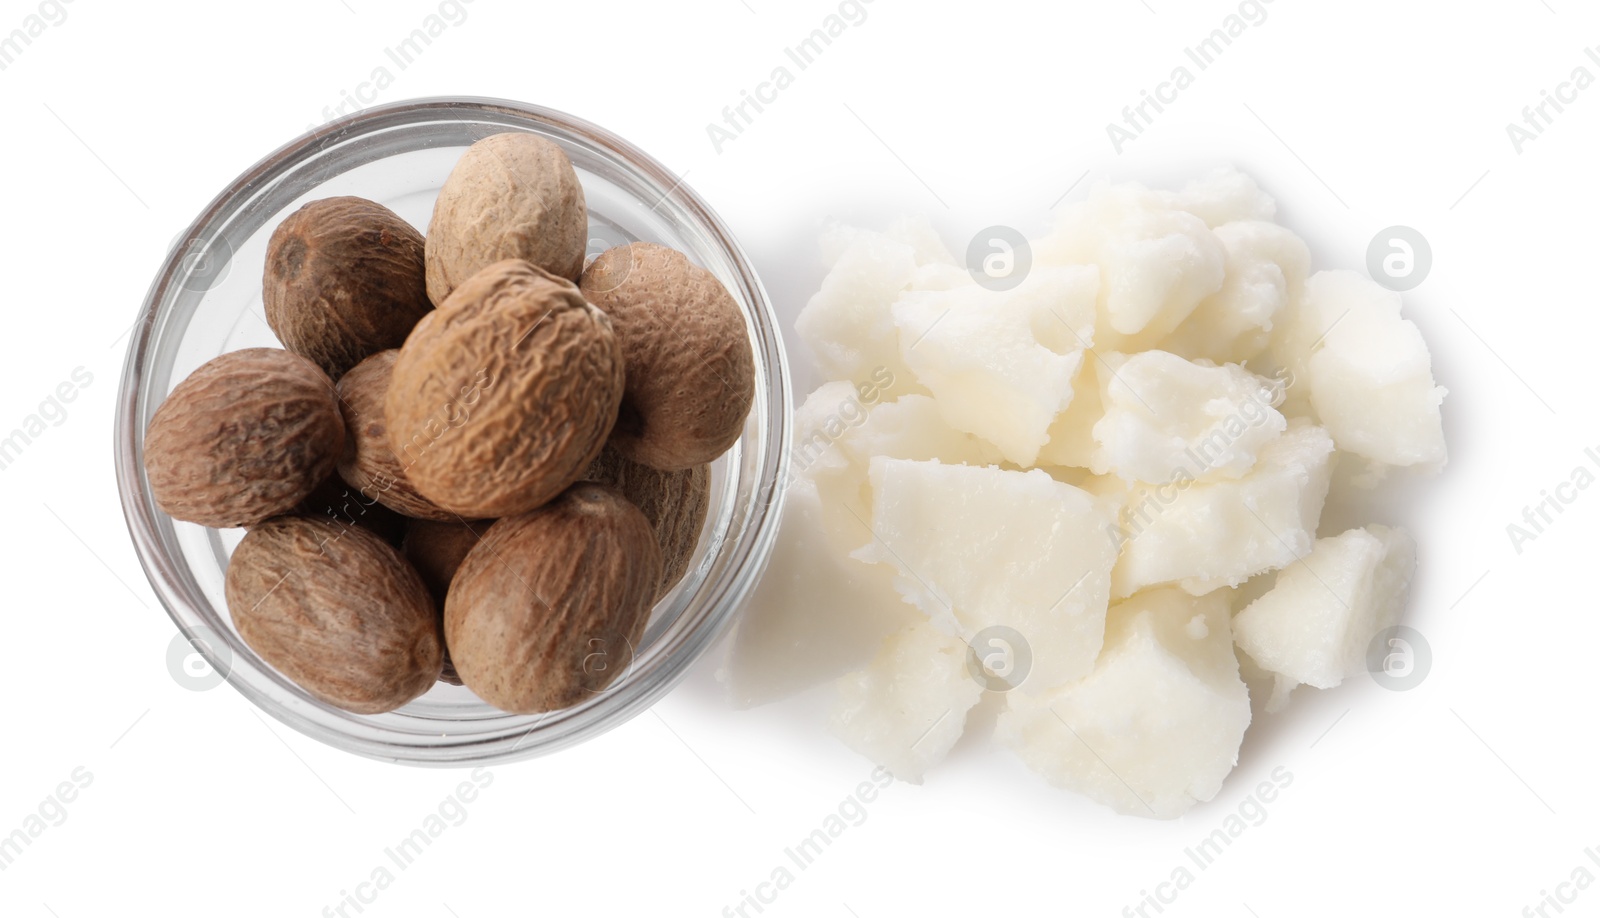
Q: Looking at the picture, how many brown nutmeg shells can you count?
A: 10